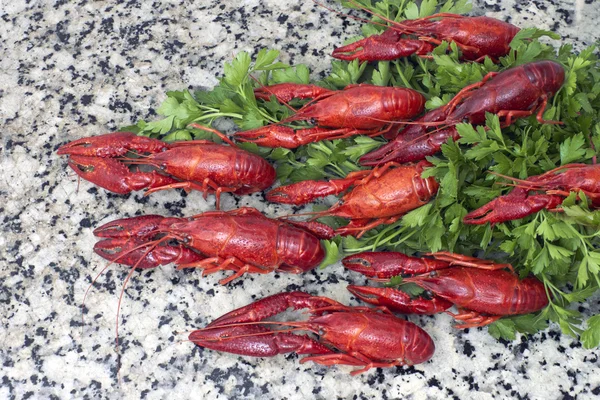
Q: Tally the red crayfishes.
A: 9